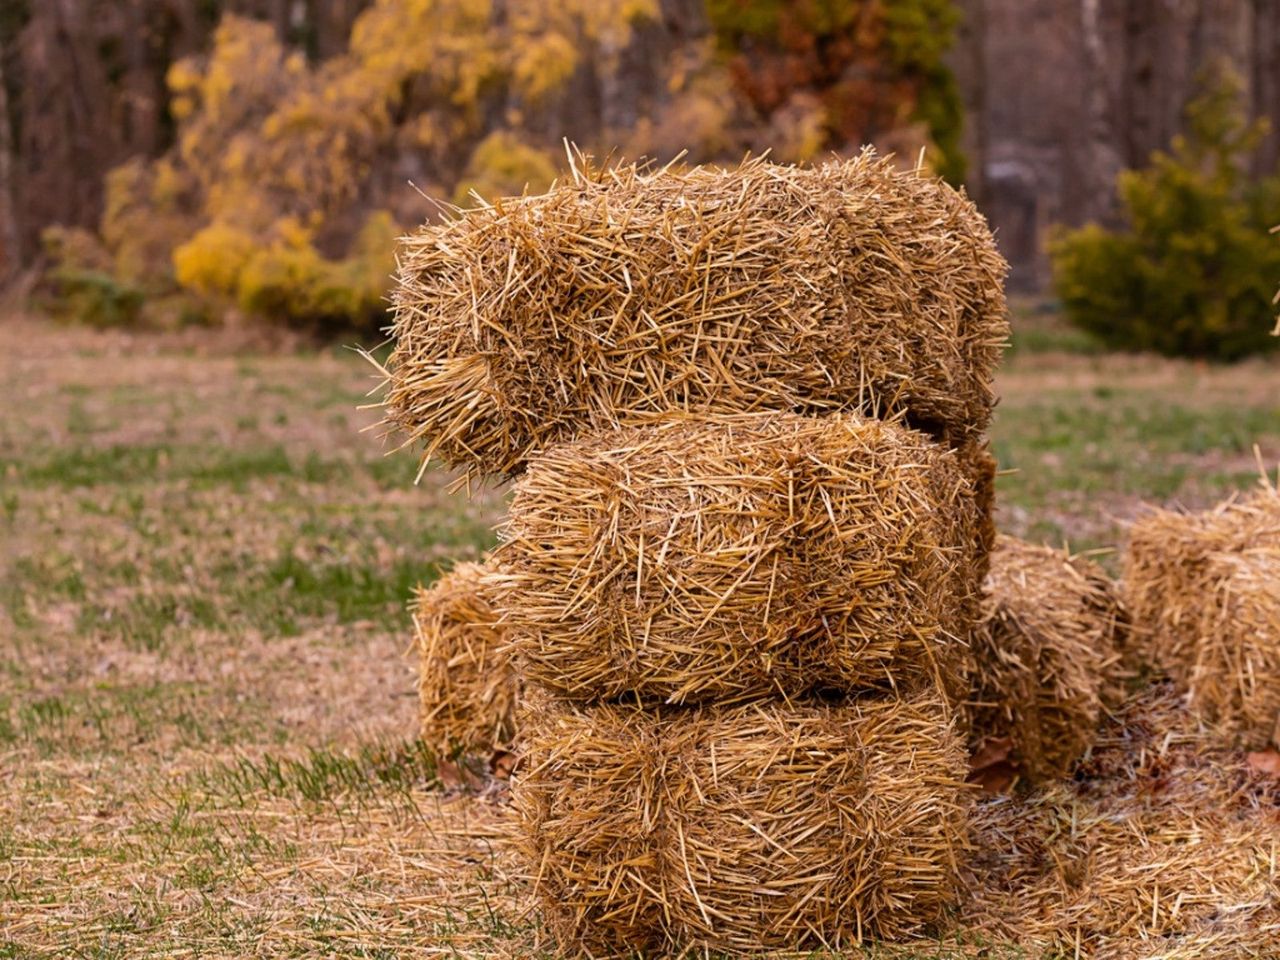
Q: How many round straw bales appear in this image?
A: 0